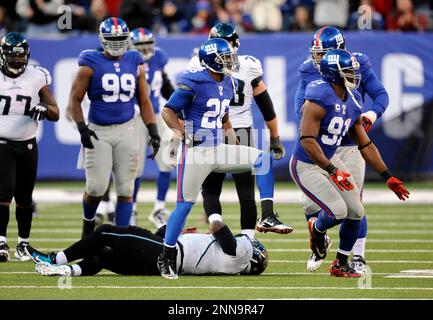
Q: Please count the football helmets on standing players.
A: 7